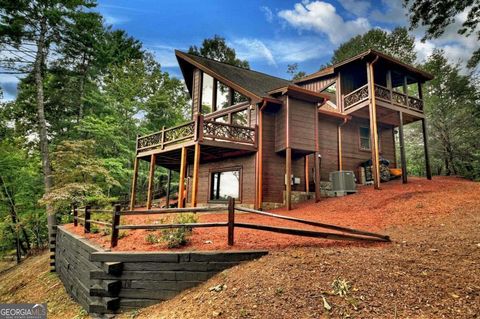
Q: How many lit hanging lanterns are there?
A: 0